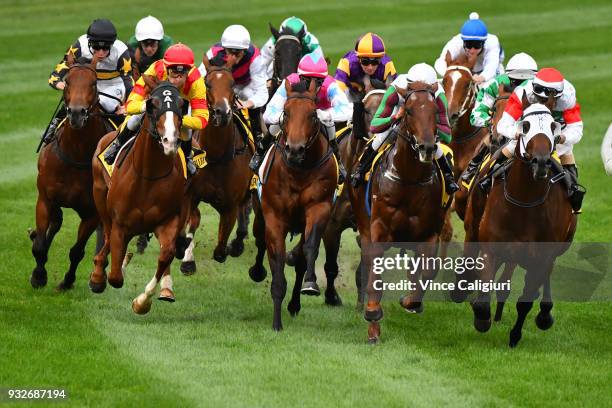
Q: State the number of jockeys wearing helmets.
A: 11